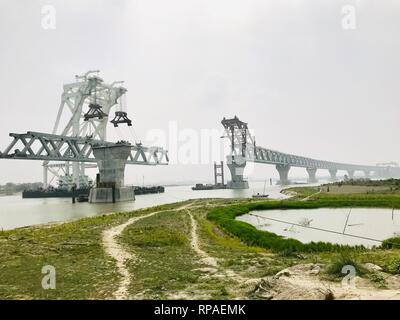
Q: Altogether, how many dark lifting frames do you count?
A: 2